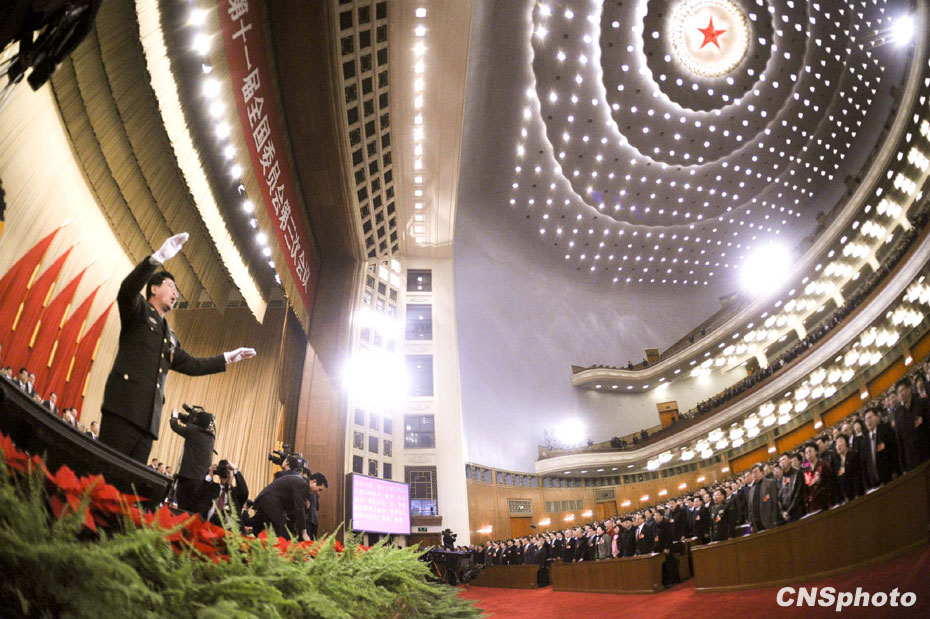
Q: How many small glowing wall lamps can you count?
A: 14